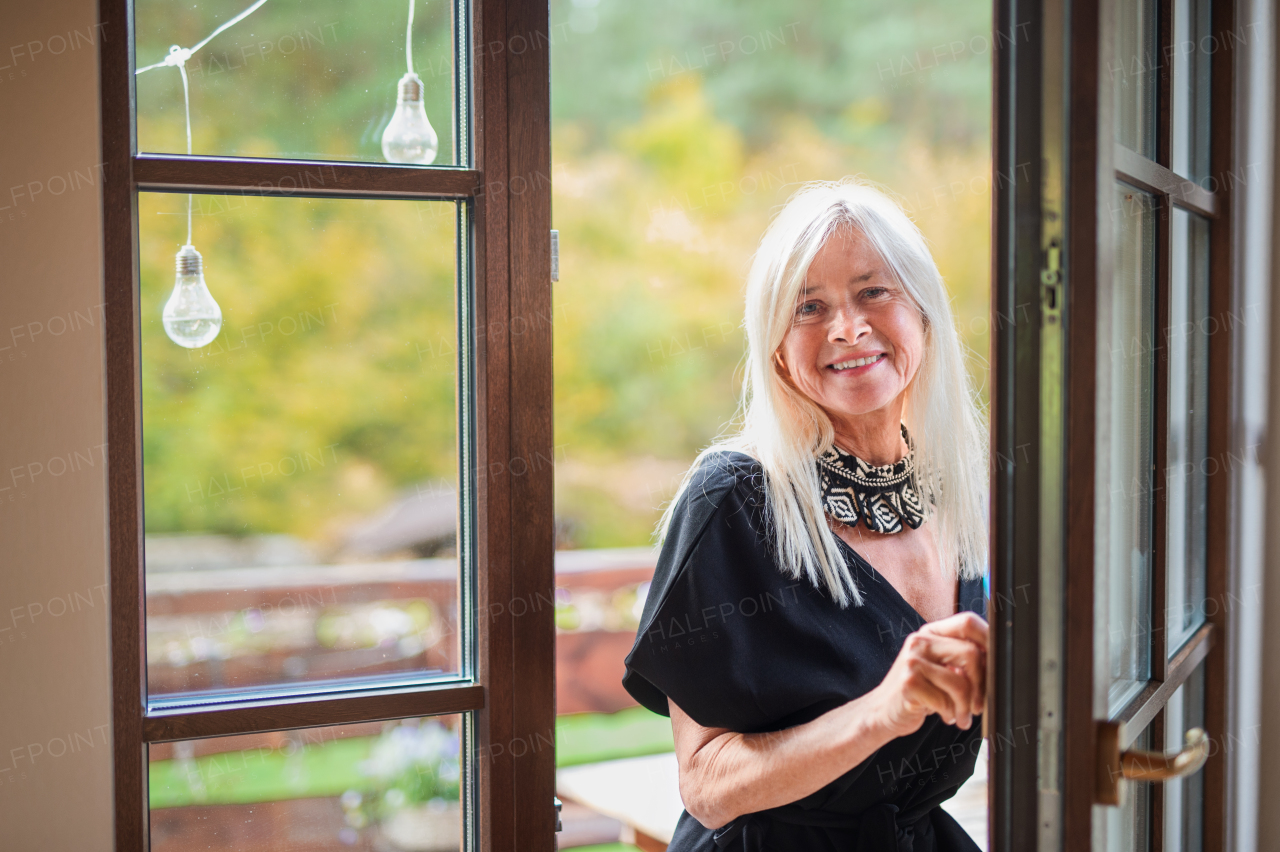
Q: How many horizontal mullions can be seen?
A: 4